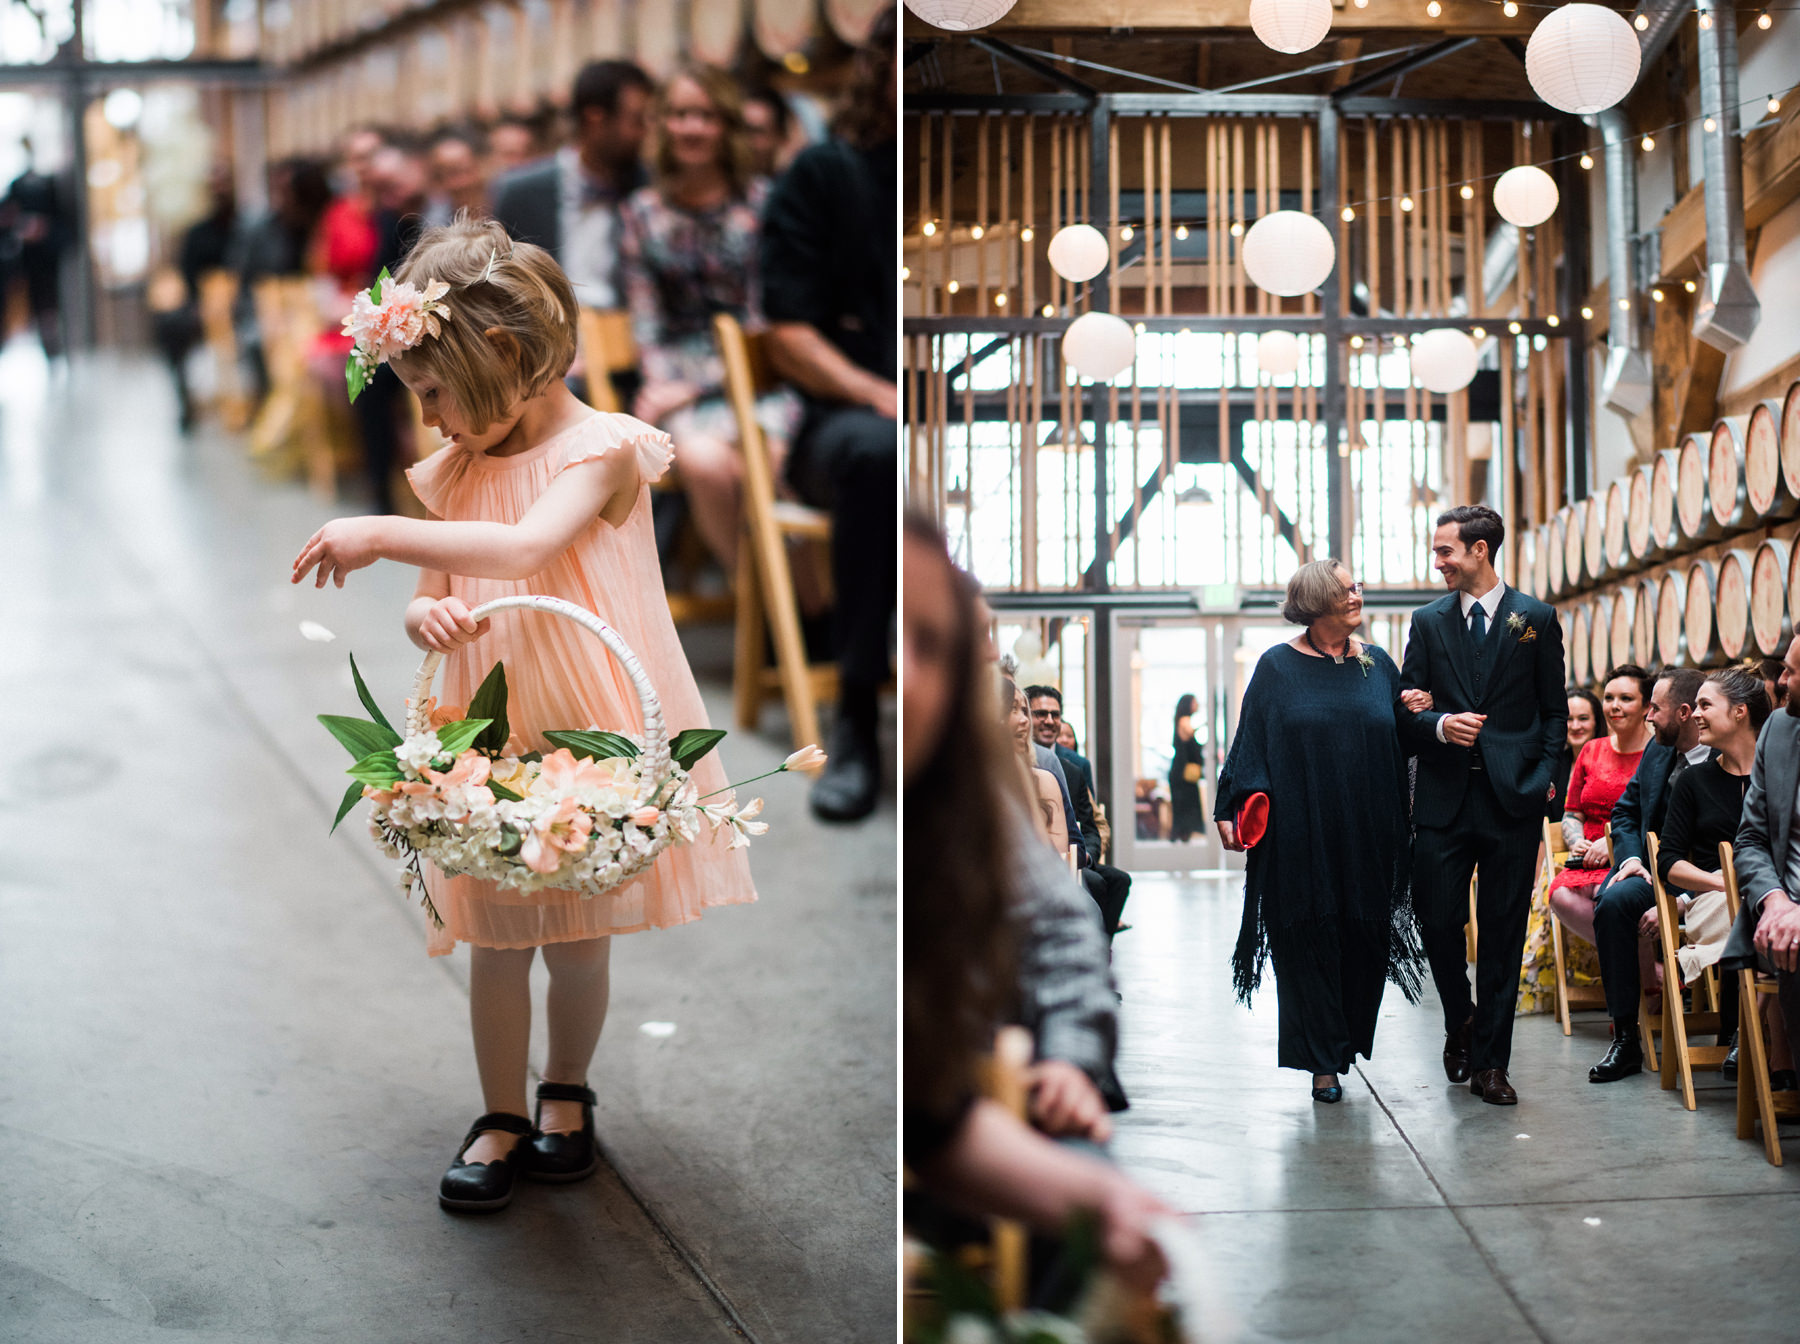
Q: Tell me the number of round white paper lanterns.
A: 9